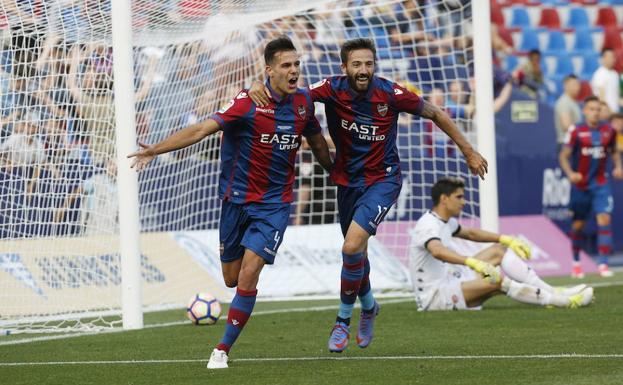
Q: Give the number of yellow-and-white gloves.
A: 2